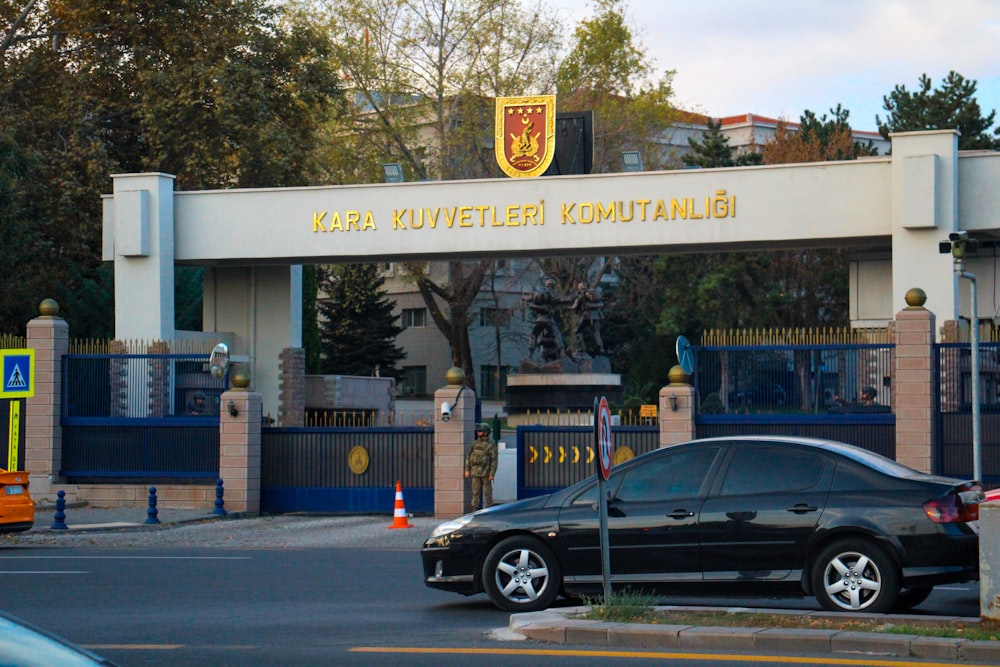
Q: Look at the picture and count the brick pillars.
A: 5